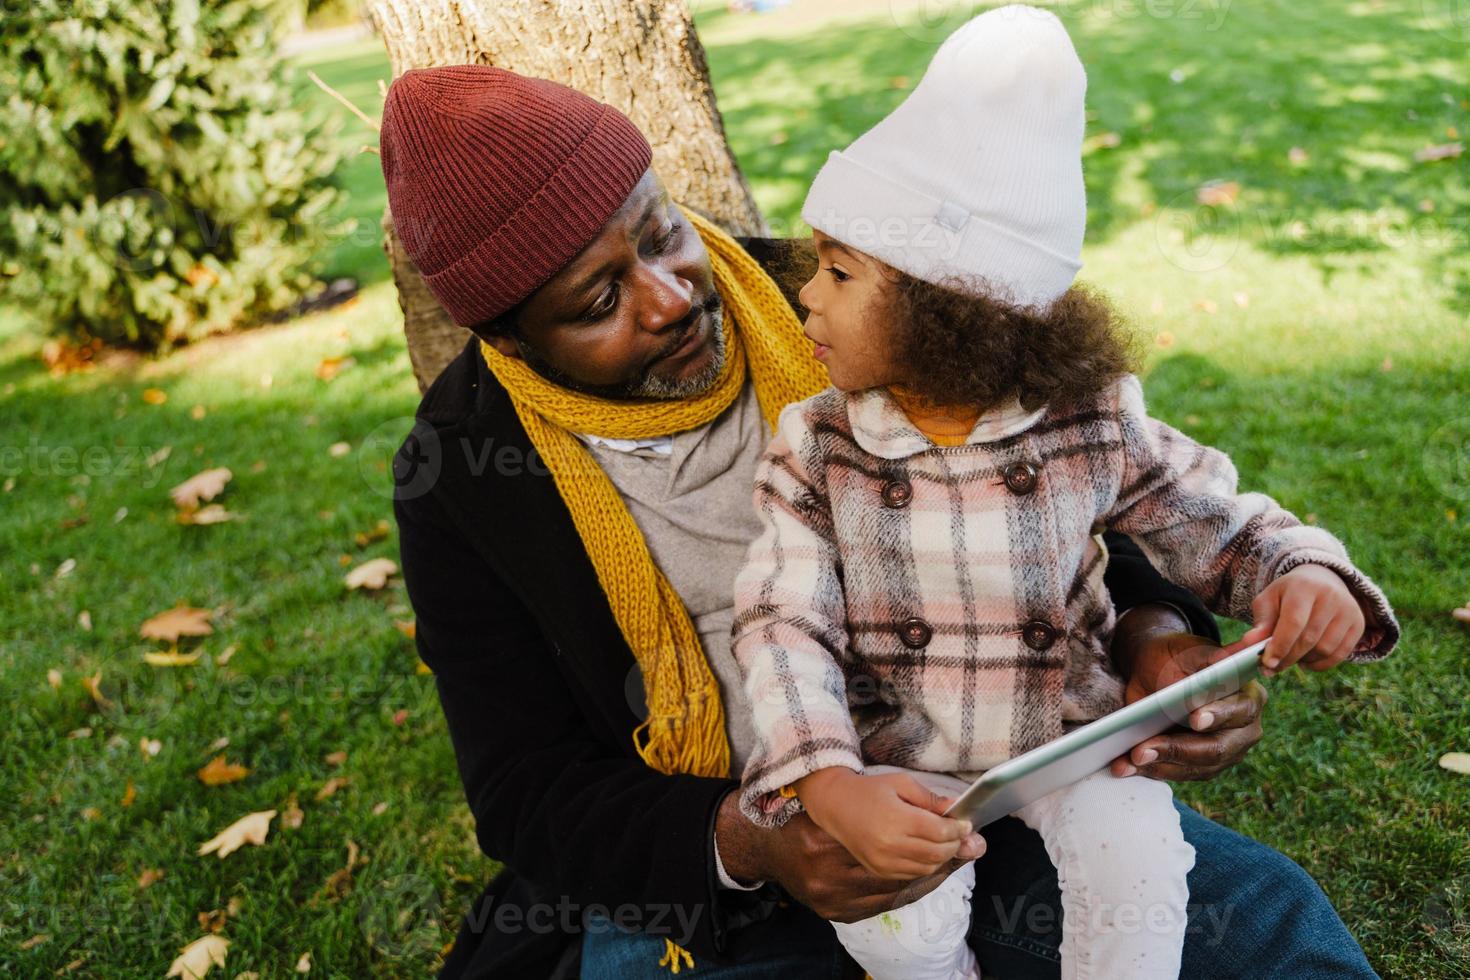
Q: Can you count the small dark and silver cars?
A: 0